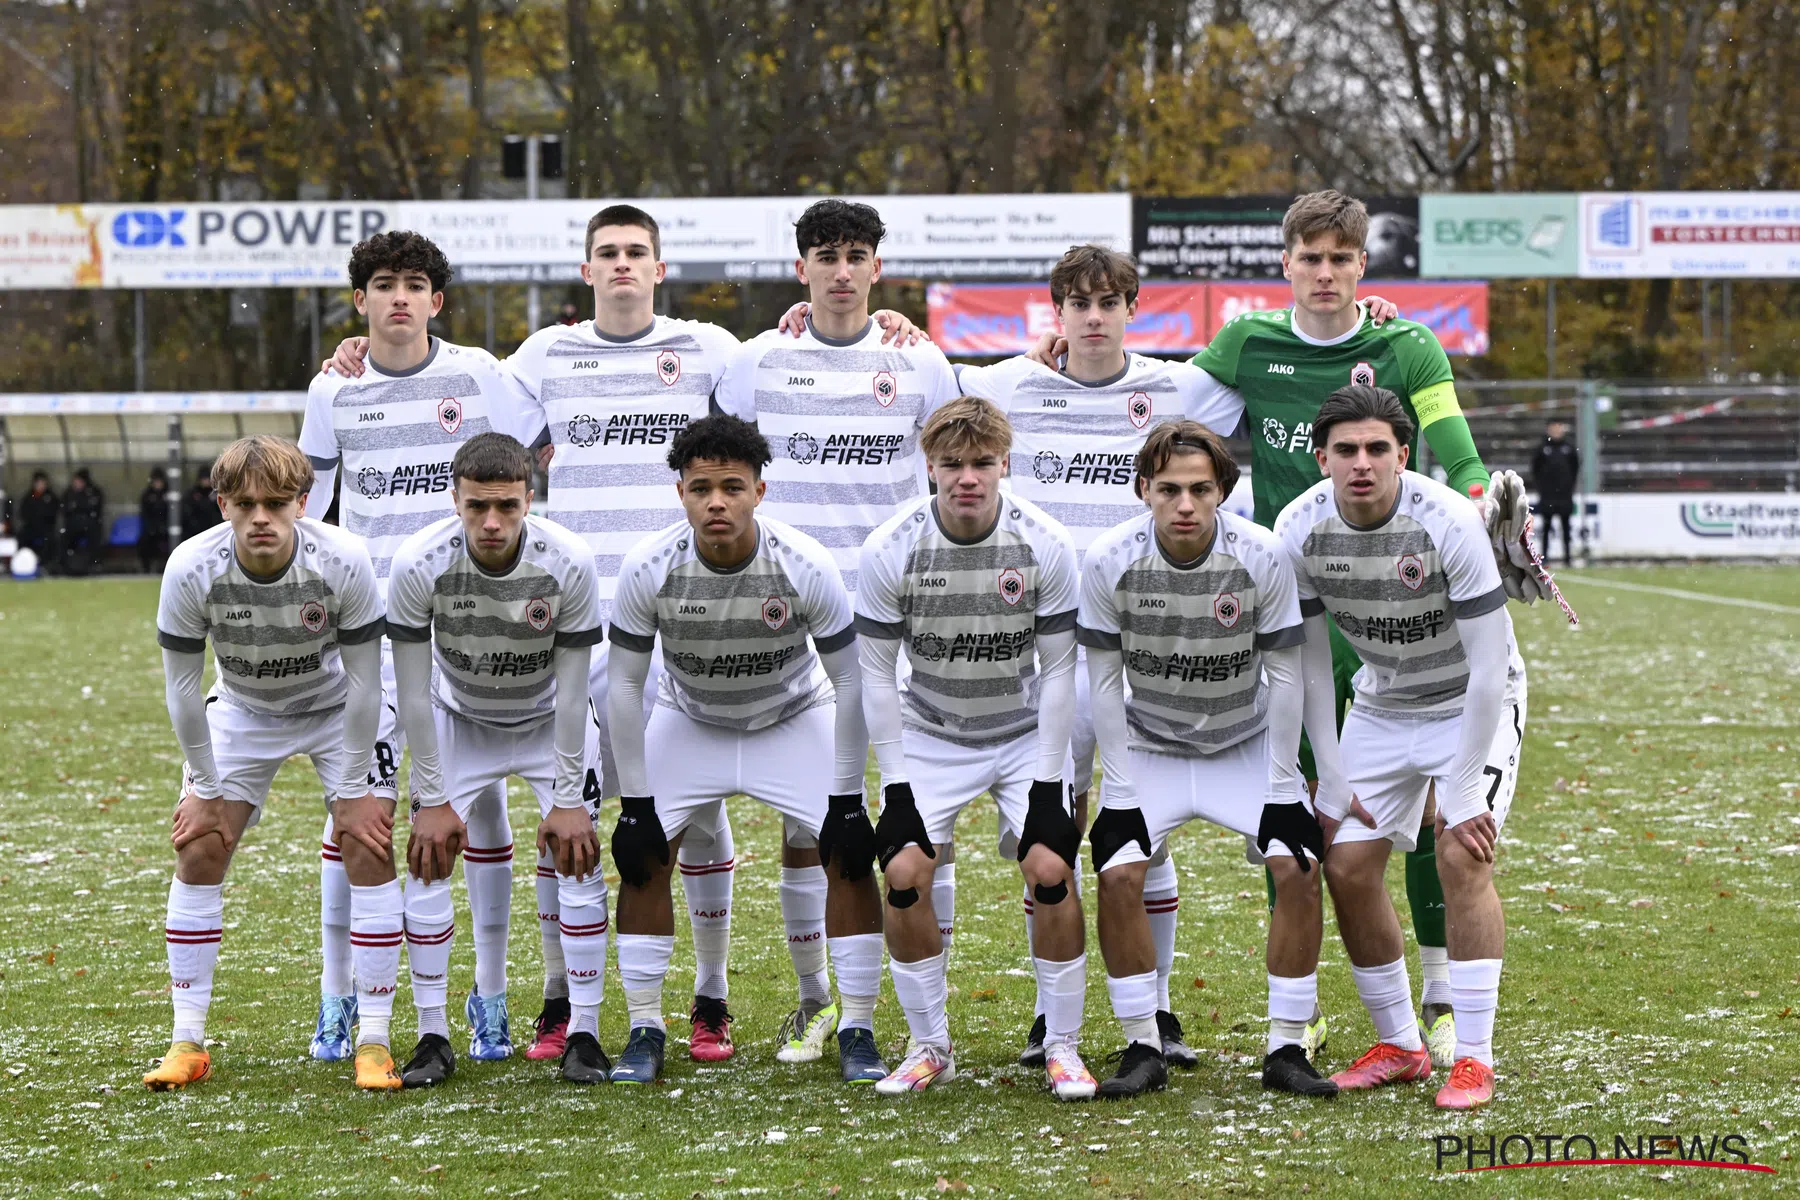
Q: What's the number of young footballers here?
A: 11